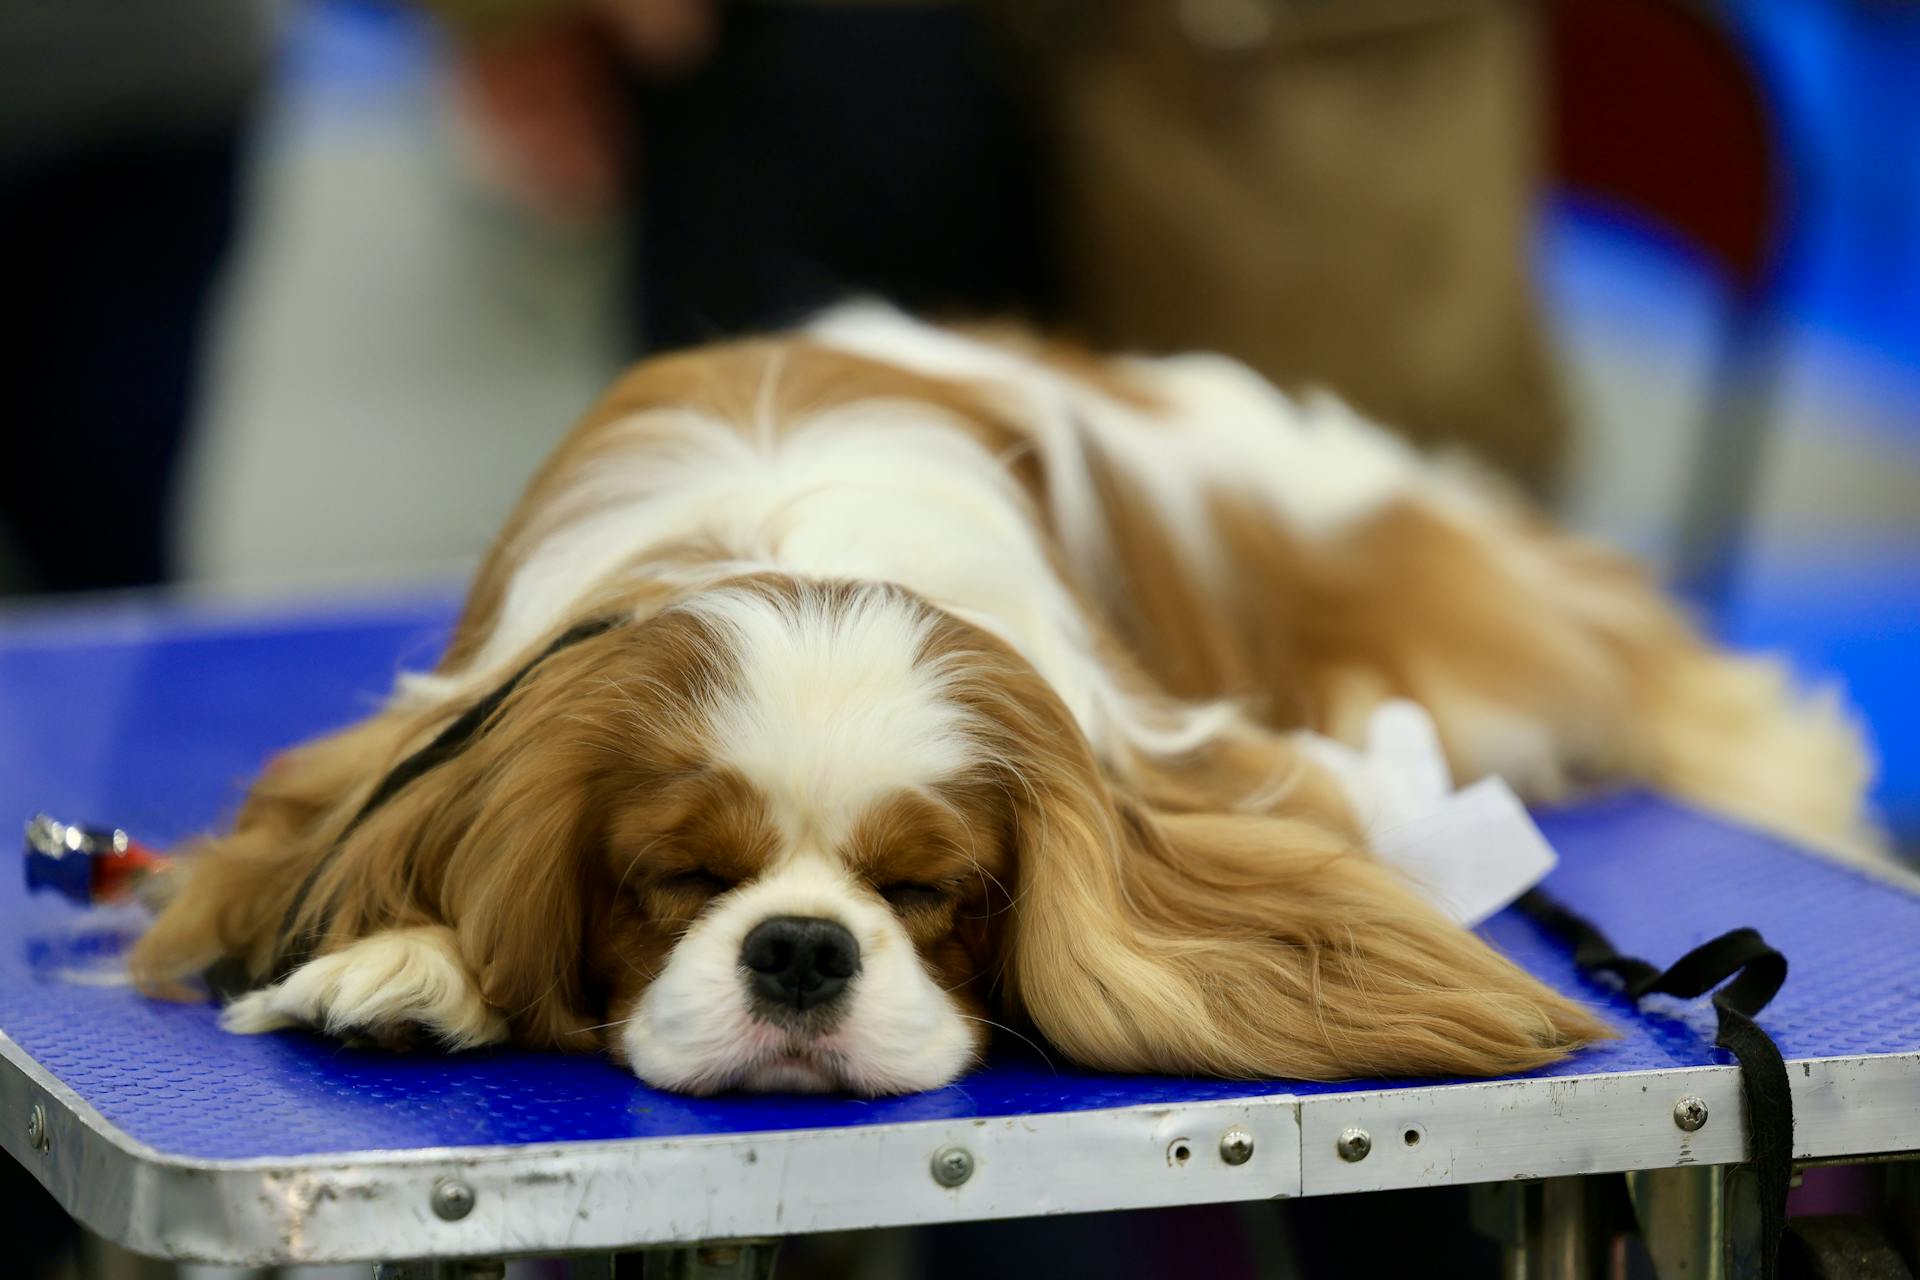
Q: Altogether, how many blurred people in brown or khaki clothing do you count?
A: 1